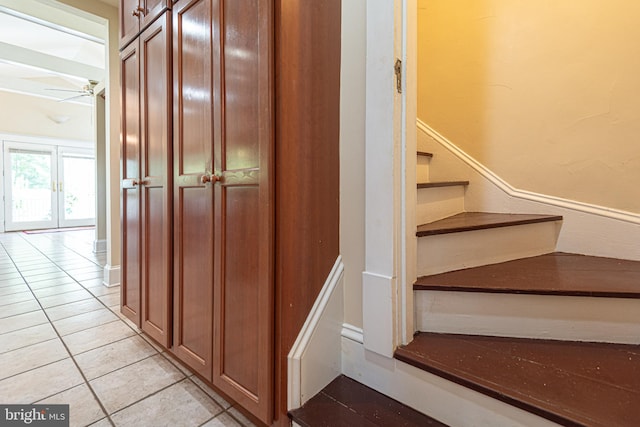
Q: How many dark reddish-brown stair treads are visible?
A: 6